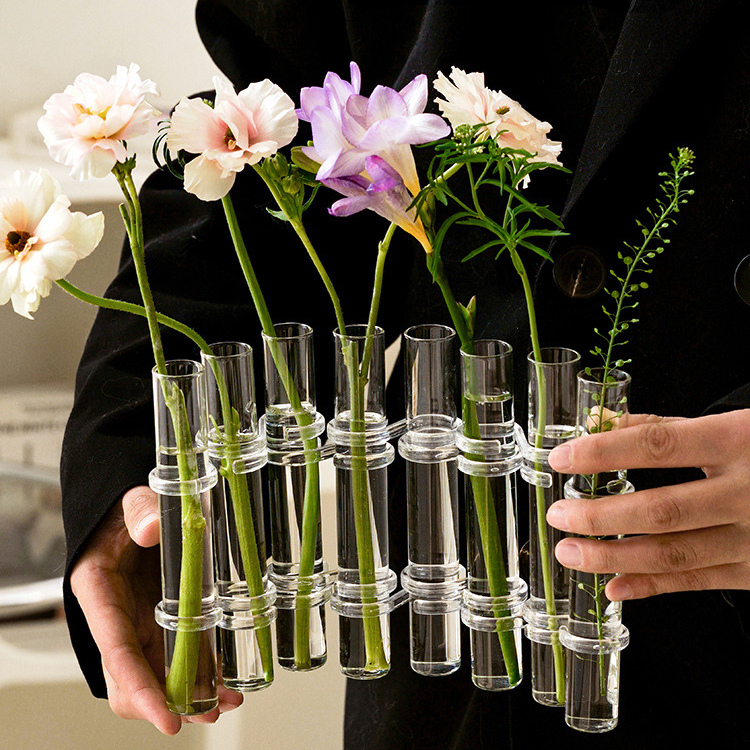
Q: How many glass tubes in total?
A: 8